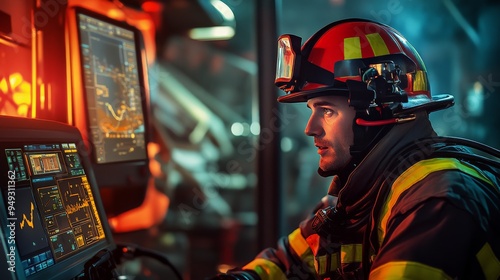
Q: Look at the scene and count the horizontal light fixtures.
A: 1